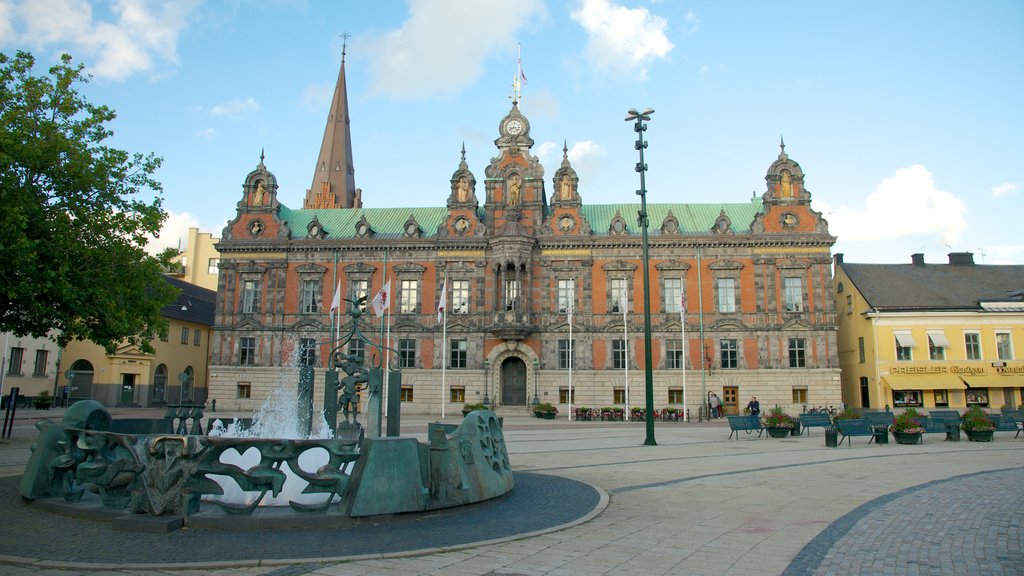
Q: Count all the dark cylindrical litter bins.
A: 4